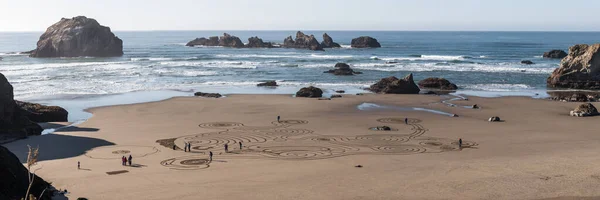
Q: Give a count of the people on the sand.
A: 13